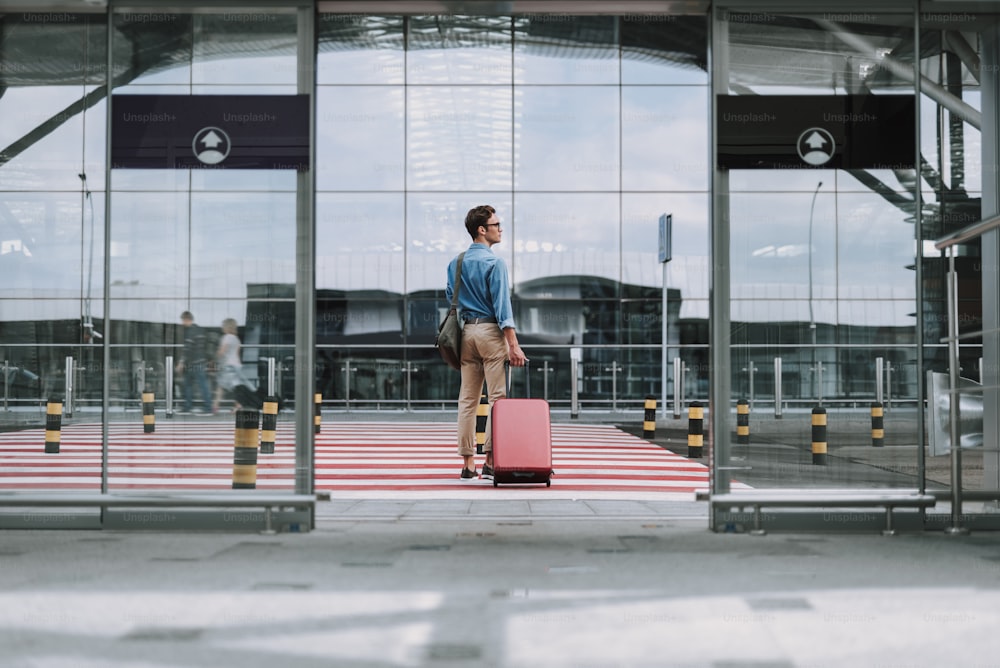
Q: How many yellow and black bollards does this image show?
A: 11